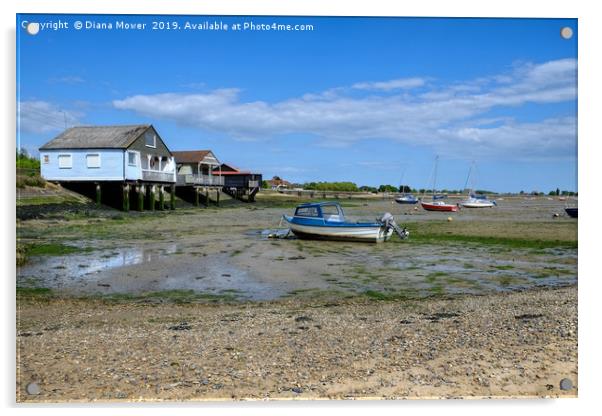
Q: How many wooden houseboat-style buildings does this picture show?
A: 3